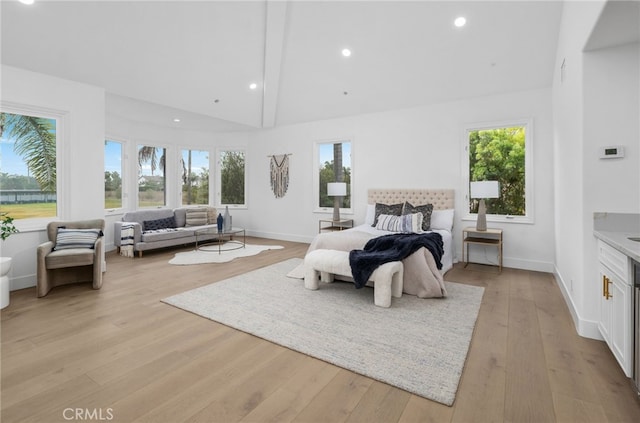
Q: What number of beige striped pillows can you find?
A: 1